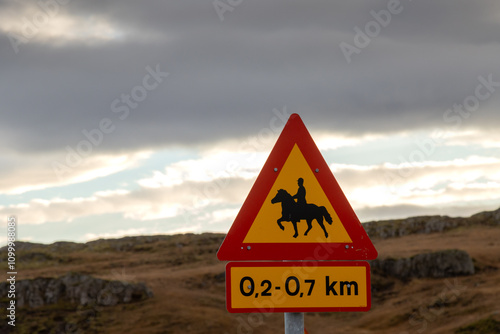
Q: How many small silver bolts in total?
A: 6